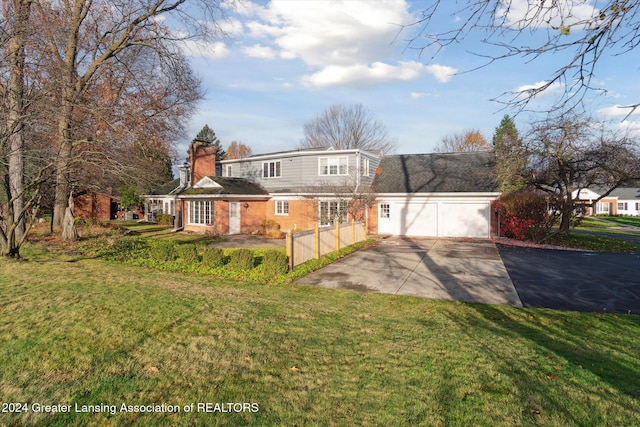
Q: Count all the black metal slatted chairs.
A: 0